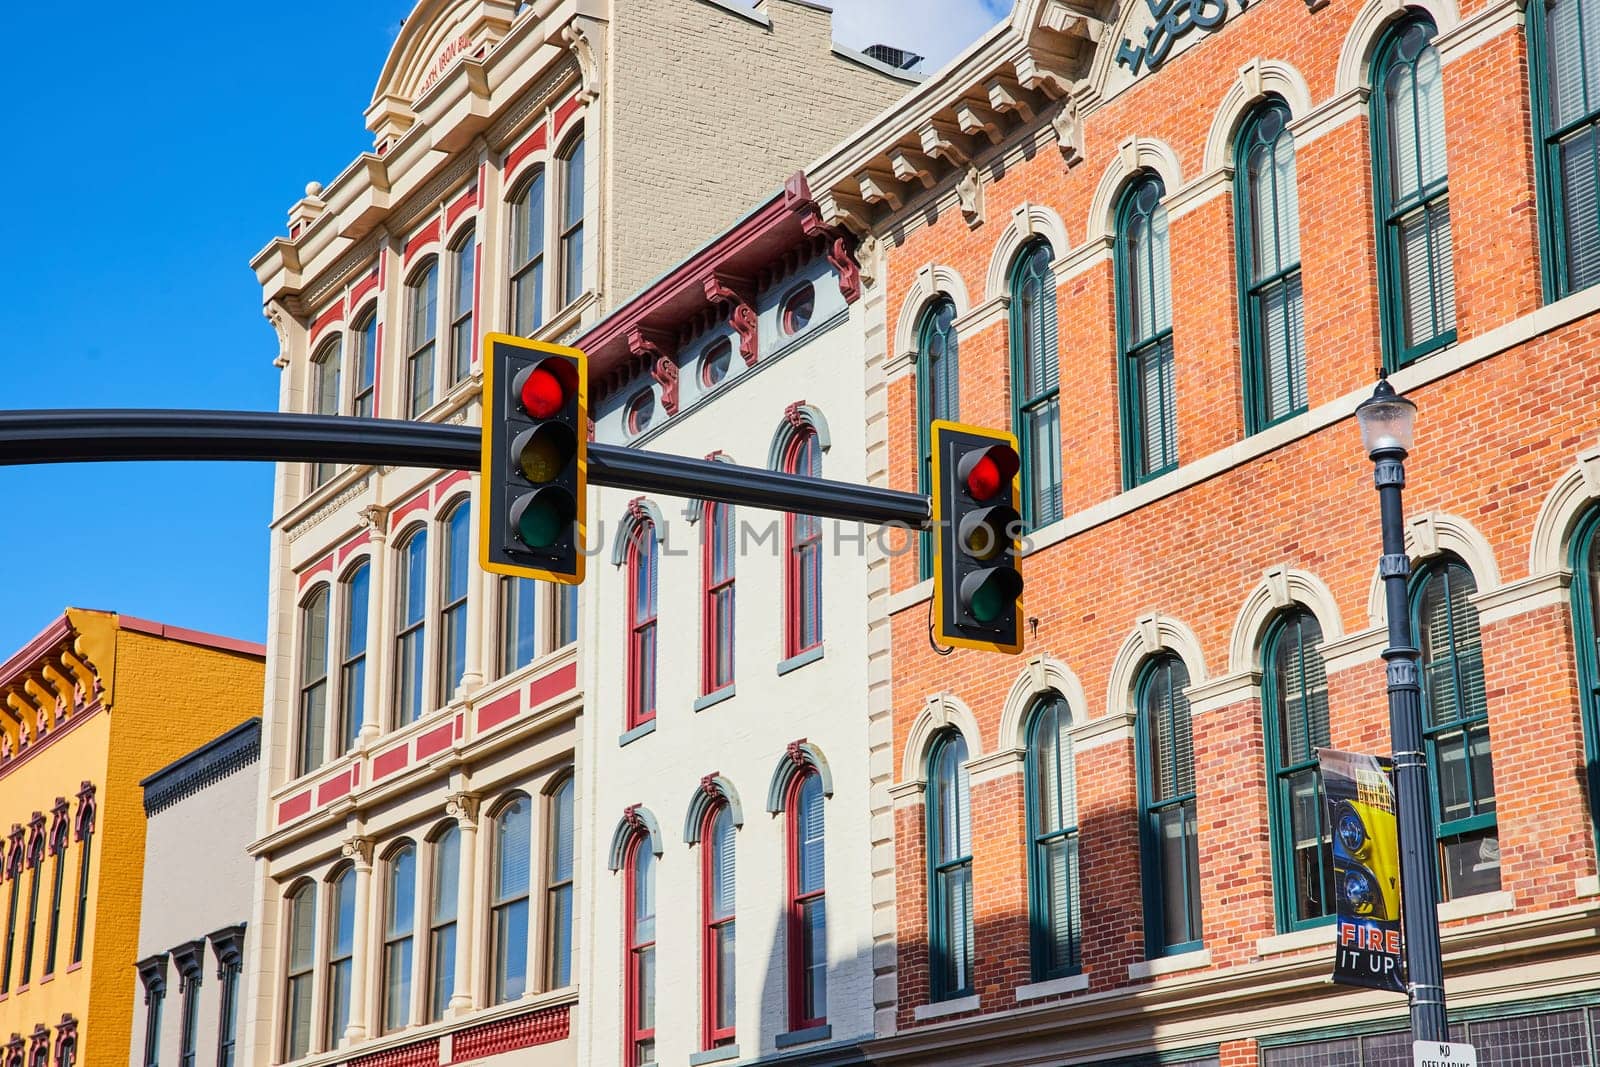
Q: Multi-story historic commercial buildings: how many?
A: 5